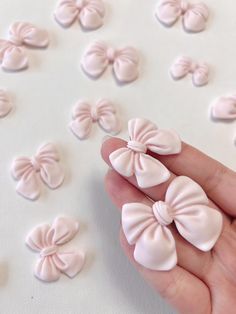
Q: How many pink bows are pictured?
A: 12